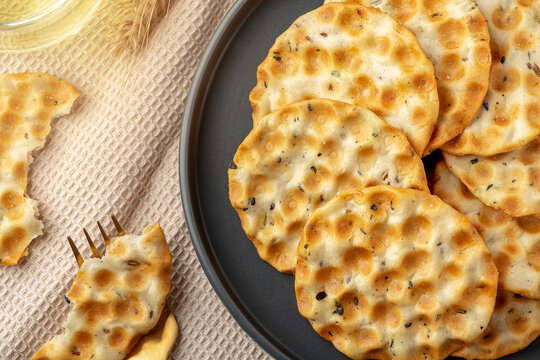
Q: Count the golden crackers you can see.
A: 10